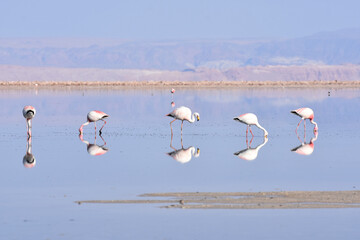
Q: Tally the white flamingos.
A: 5